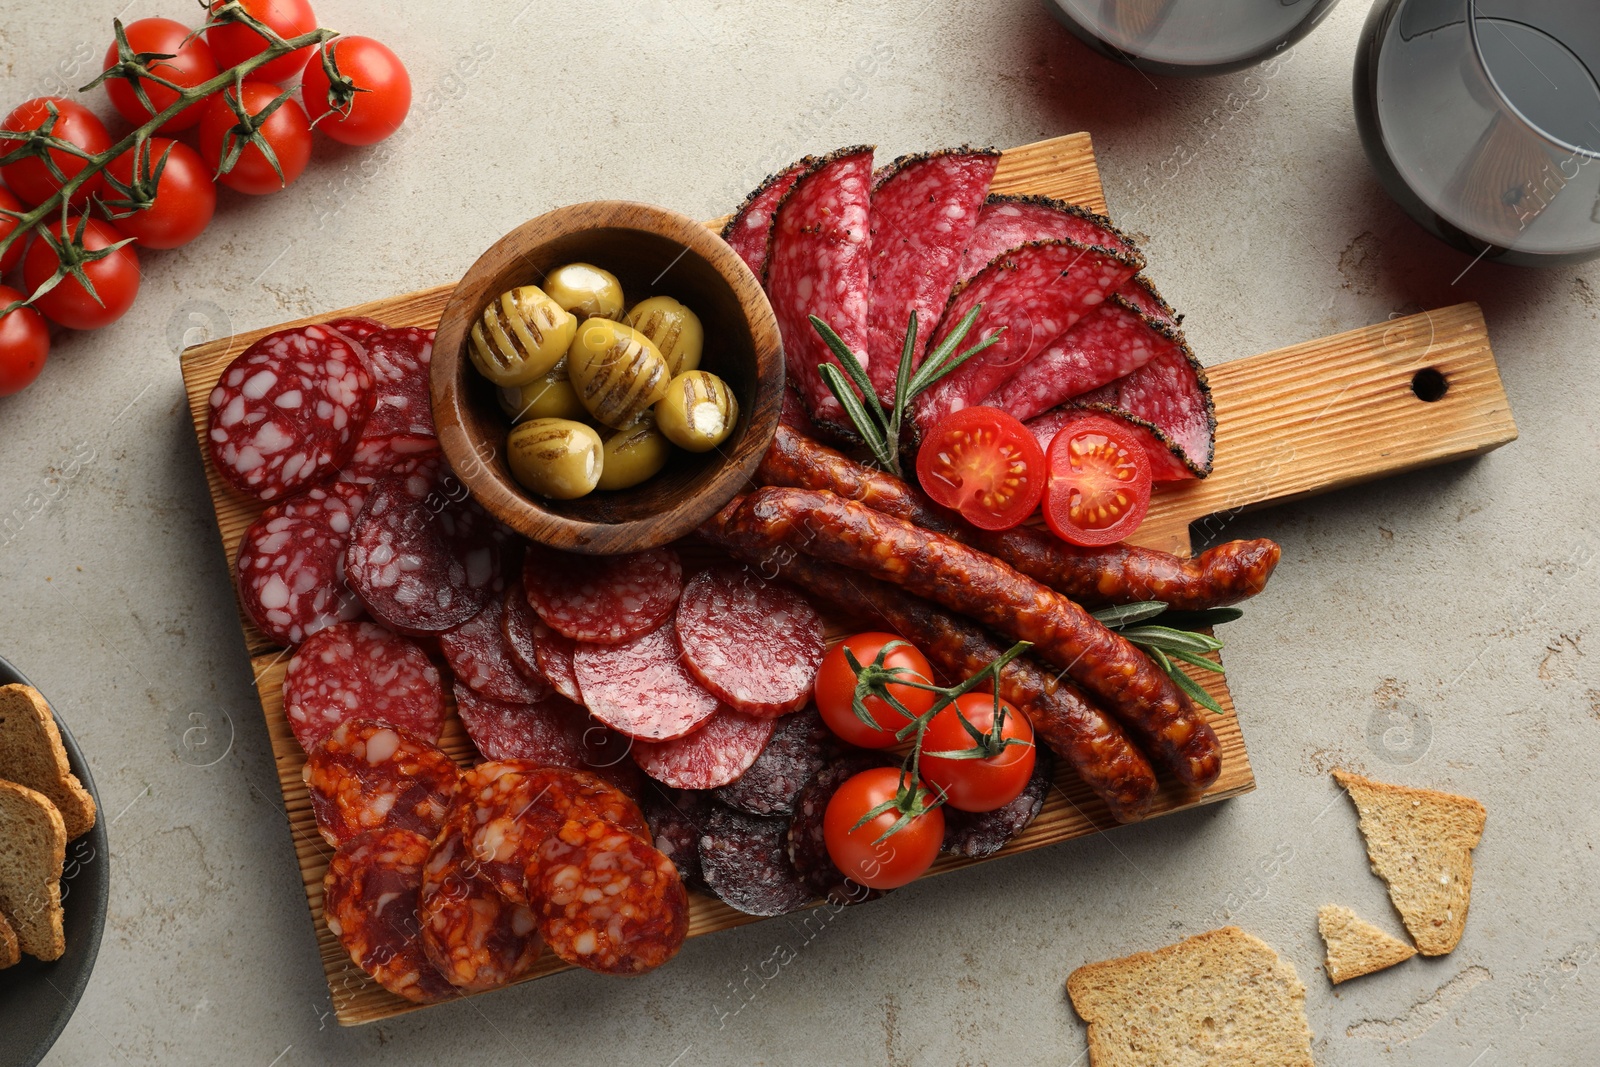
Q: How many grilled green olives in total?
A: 8